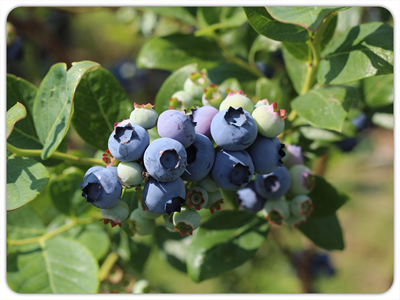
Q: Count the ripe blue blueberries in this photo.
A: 10